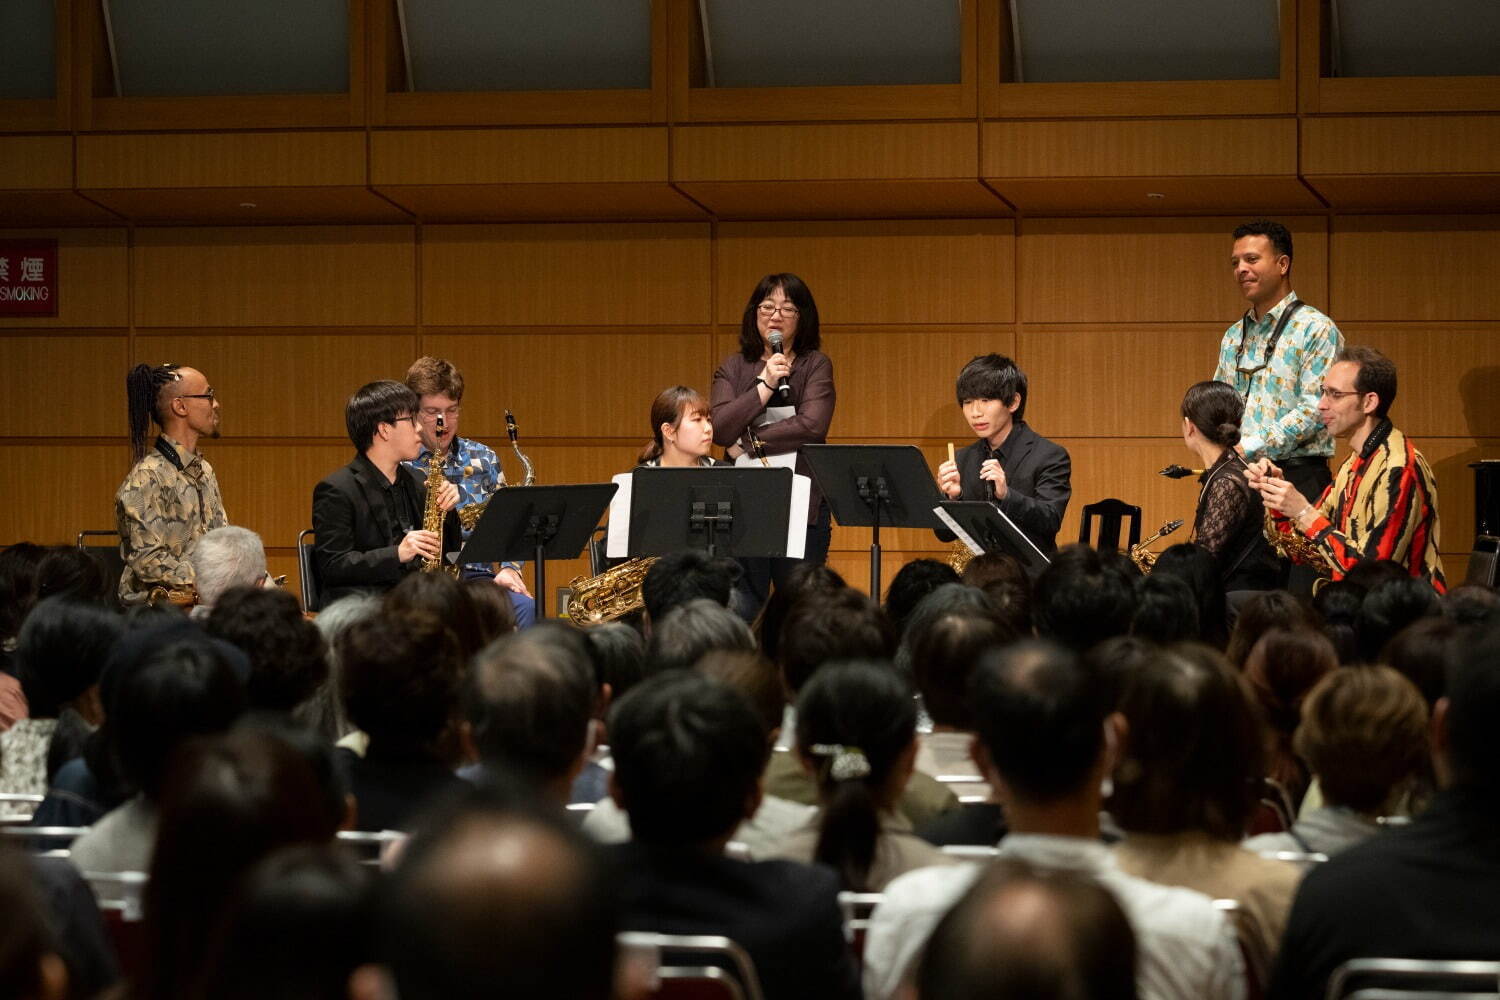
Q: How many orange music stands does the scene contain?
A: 0